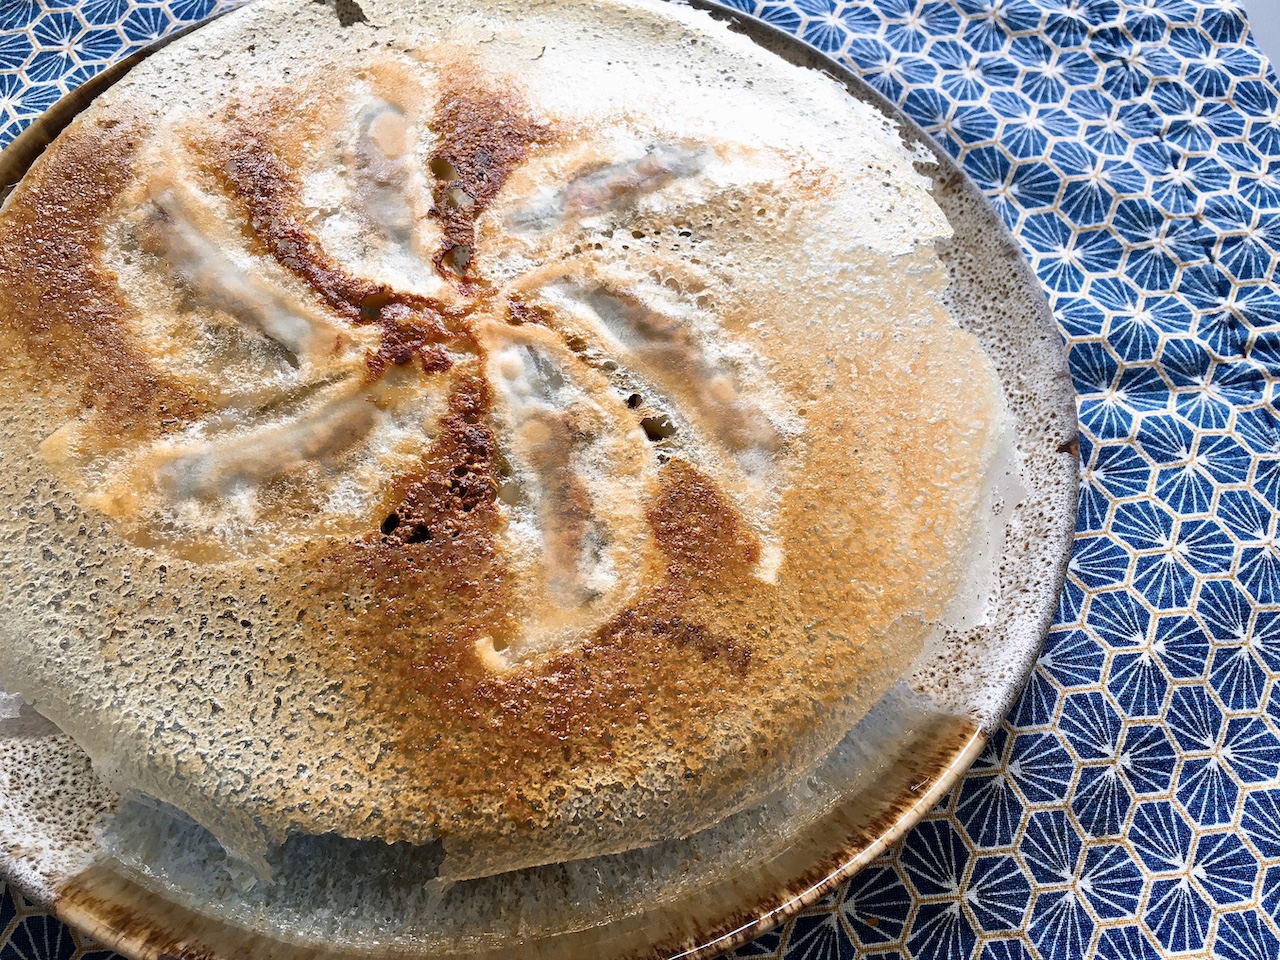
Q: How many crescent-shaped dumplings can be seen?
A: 6